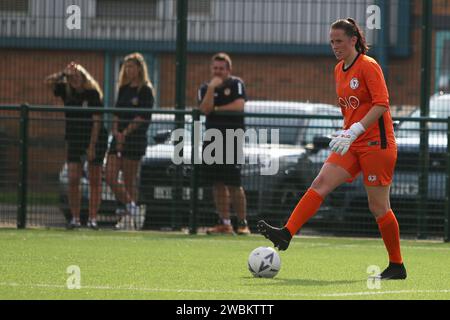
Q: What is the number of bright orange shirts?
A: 1